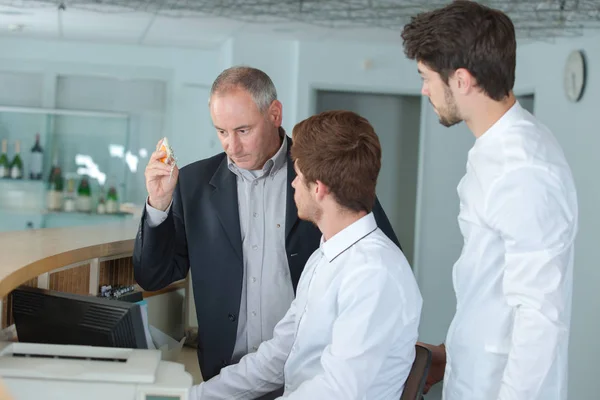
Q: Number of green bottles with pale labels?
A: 5